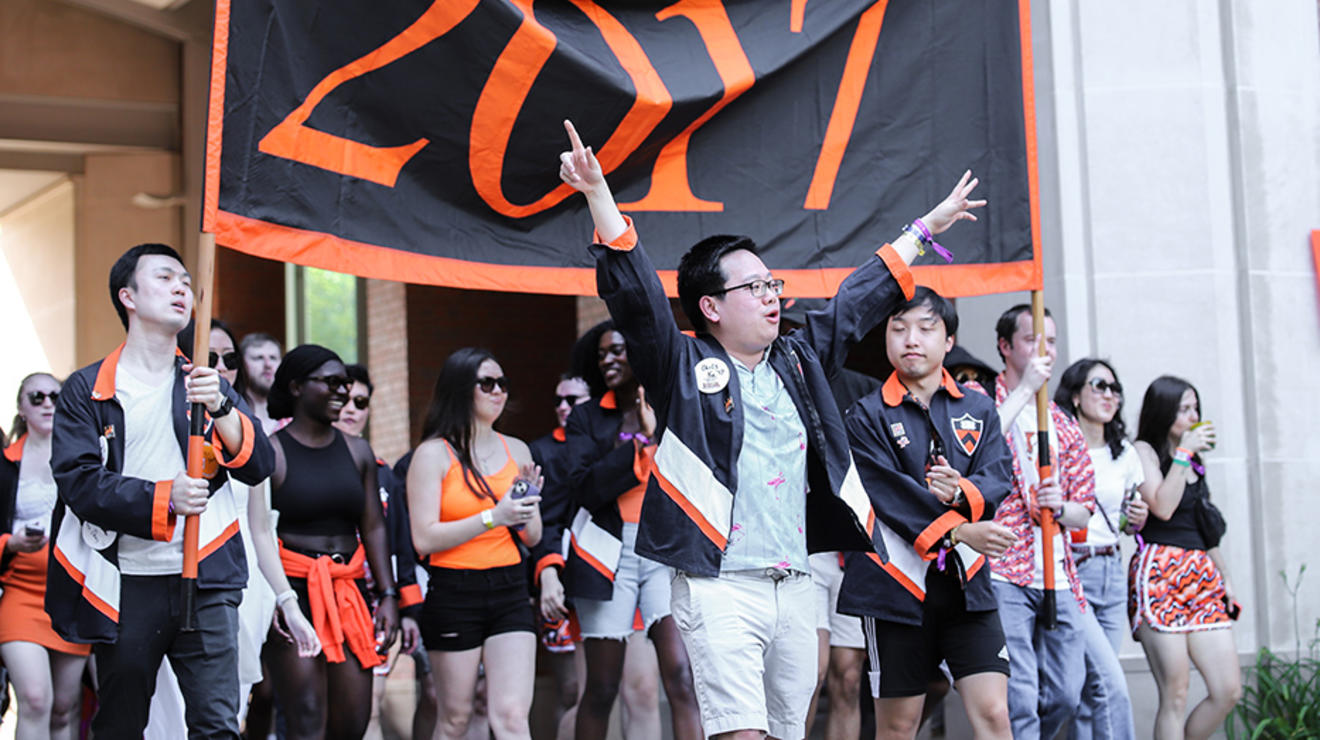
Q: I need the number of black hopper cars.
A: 0